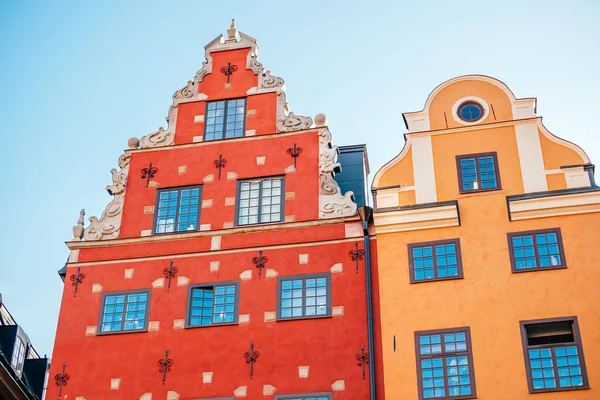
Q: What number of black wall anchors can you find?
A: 12